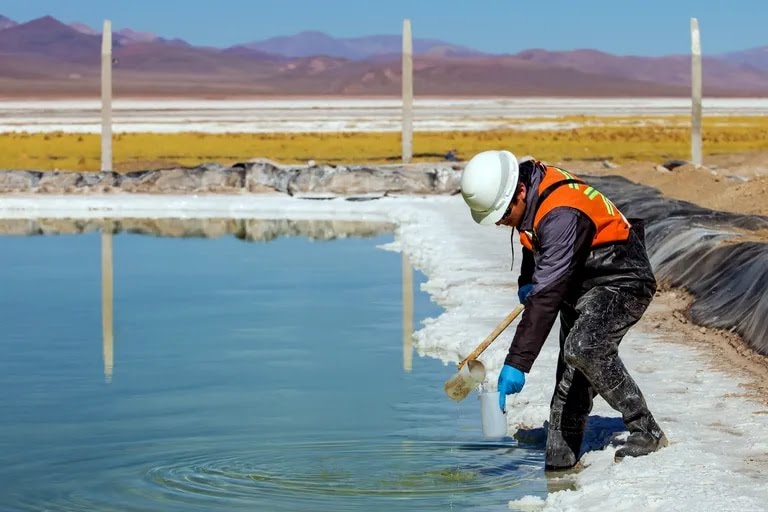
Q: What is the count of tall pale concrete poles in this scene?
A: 3